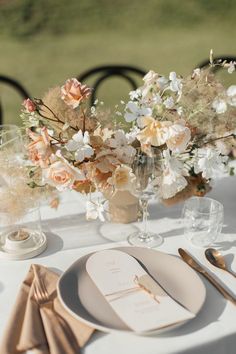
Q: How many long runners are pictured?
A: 0